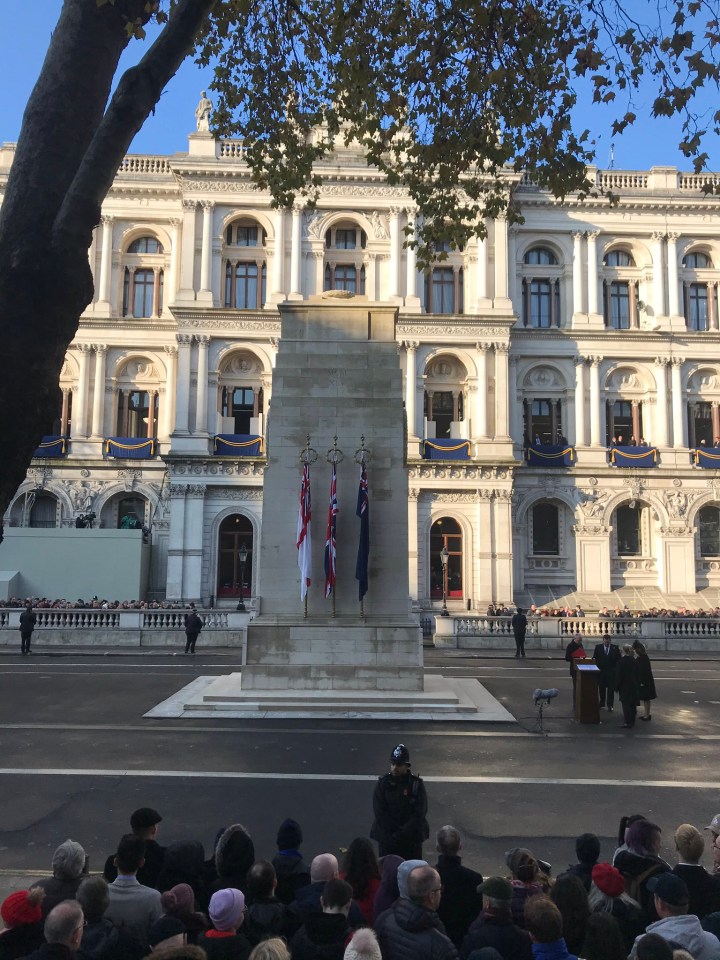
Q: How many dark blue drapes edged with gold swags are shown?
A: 7